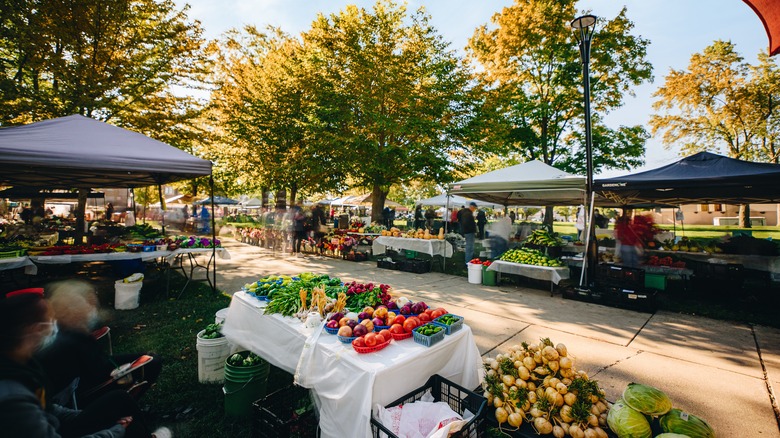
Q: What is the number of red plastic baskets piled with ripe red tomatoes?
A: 3